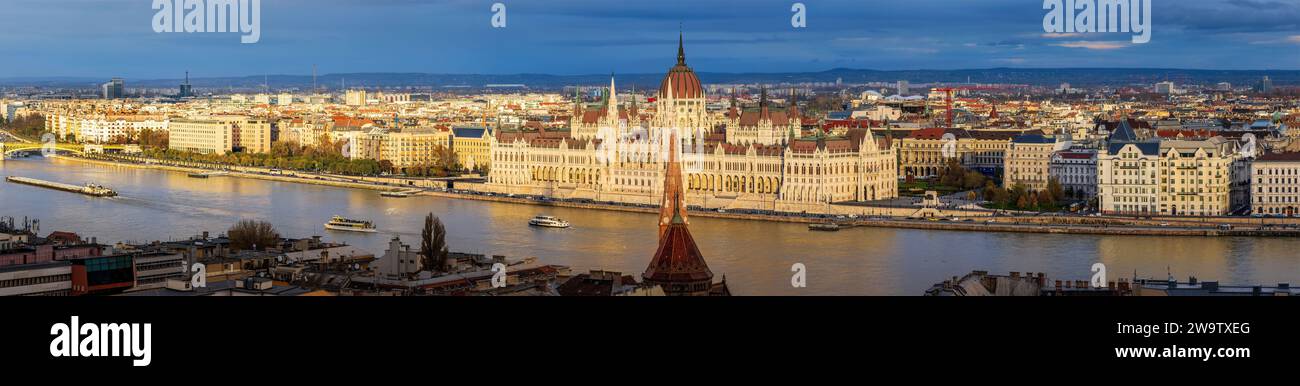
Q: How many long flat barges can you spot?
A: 1